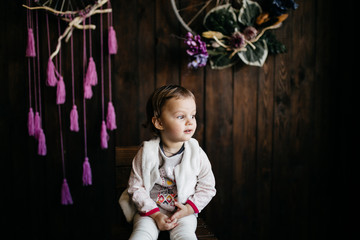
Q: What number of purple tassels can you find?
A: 14